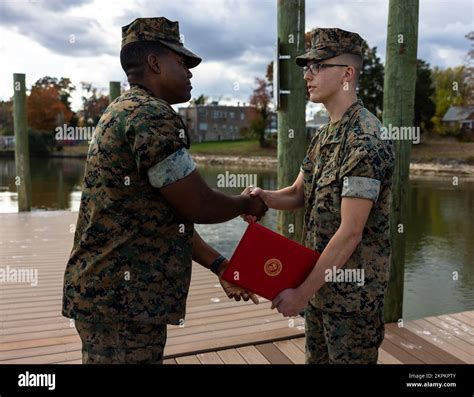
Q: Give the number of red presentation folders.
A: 1